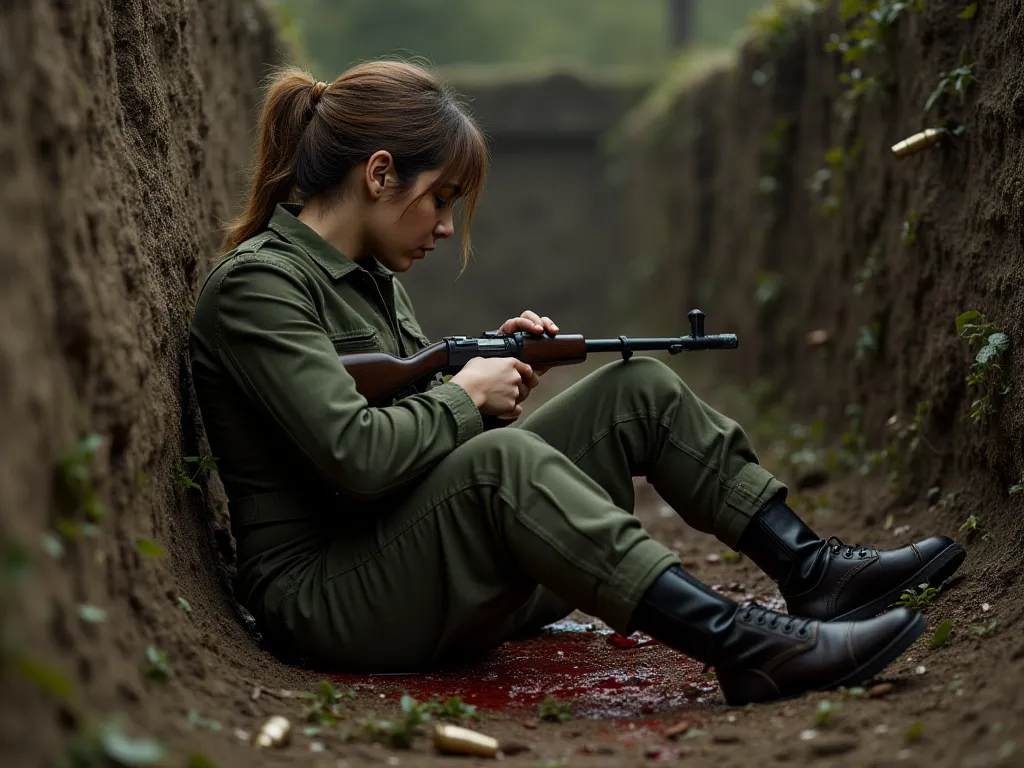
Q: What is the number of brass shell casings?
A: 3